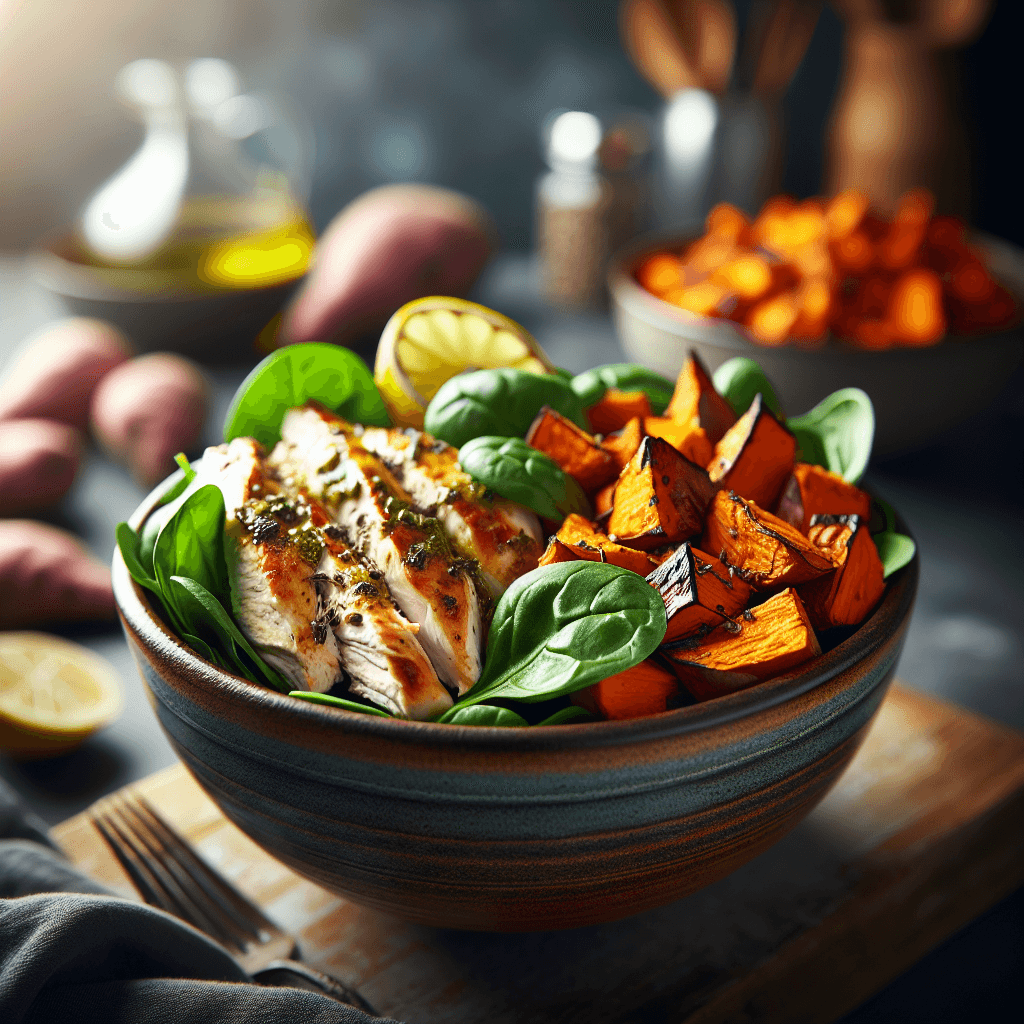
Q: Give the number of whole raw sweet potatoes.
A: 5